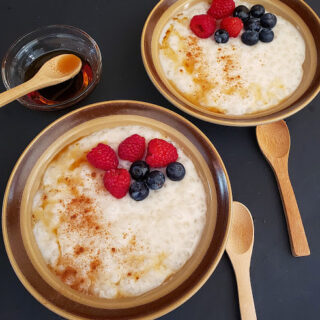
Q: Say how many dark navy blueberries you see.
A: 11